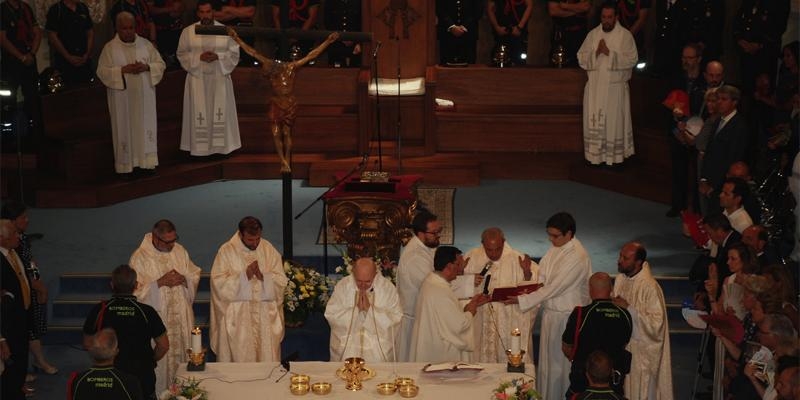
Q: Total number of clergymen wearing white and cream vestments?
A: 11